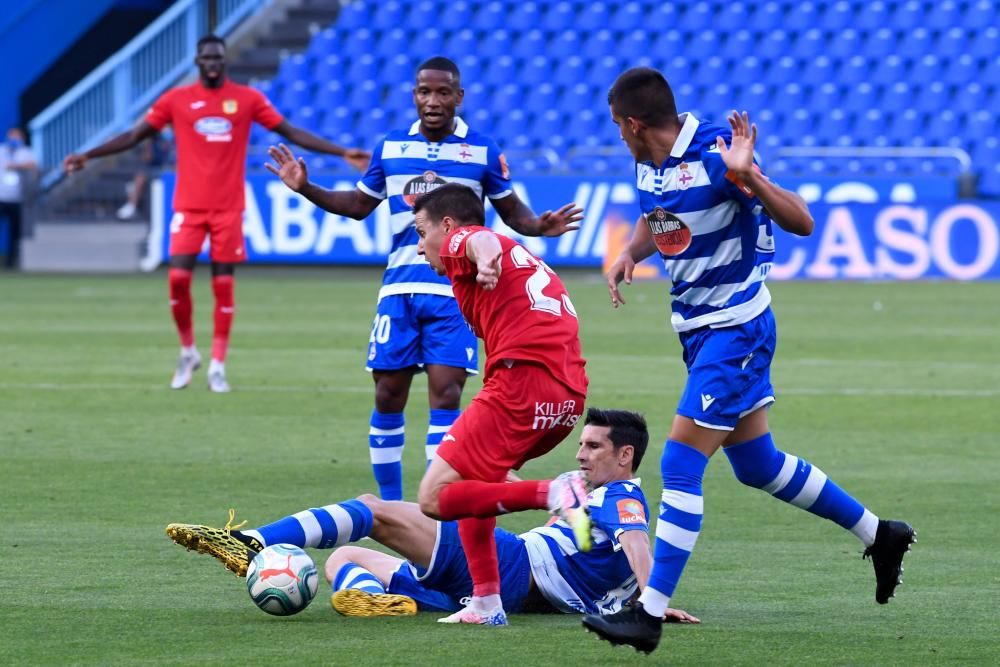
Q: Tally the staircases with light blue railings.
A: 1